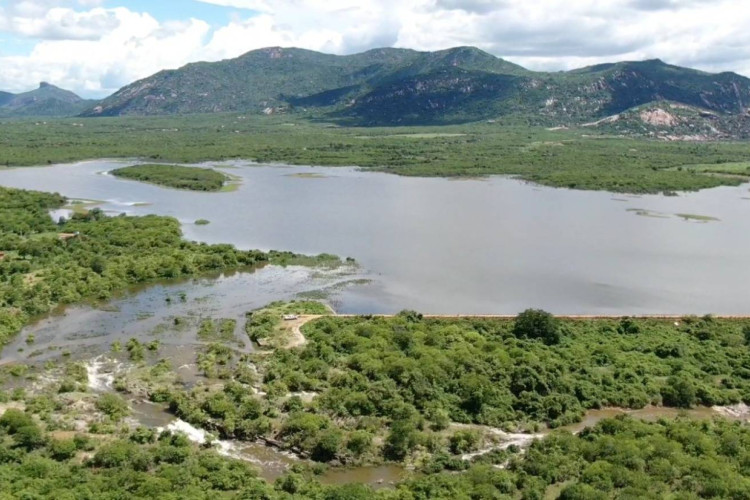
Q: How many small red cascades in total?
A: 0